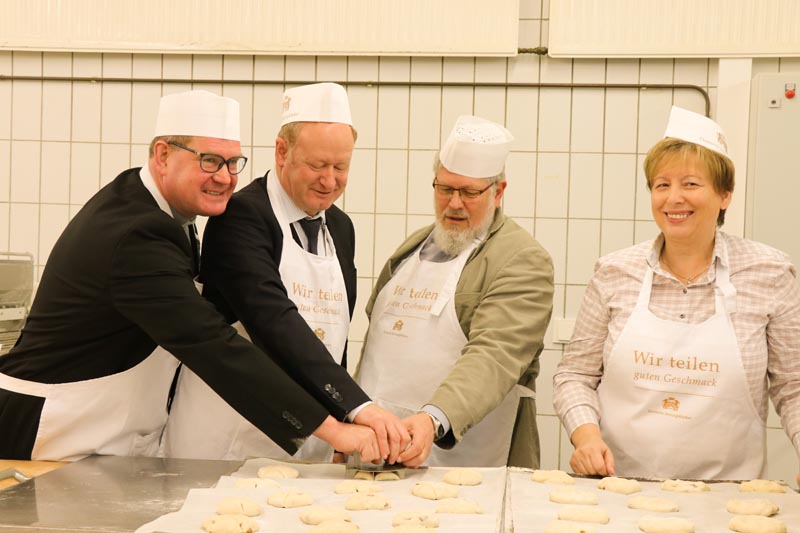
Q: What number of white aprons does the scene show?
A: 4